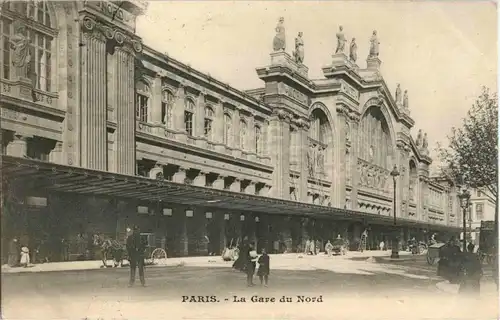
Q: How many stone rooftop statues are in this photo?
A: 9